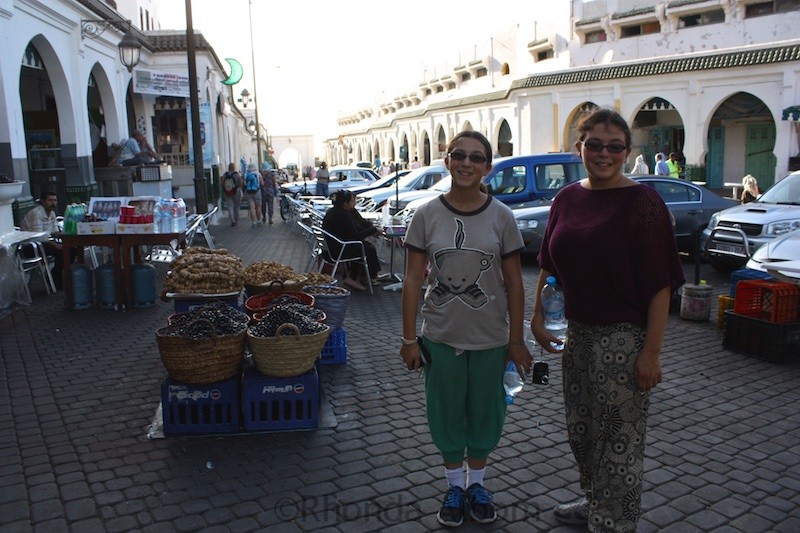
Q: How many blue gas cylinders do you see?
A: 3